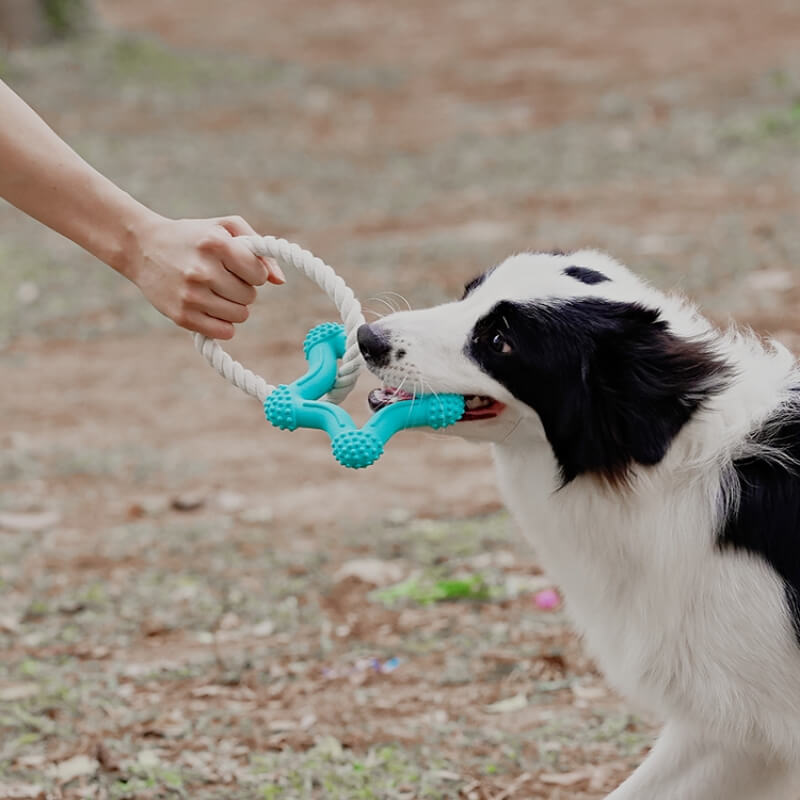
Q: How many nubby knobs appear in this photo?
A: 4